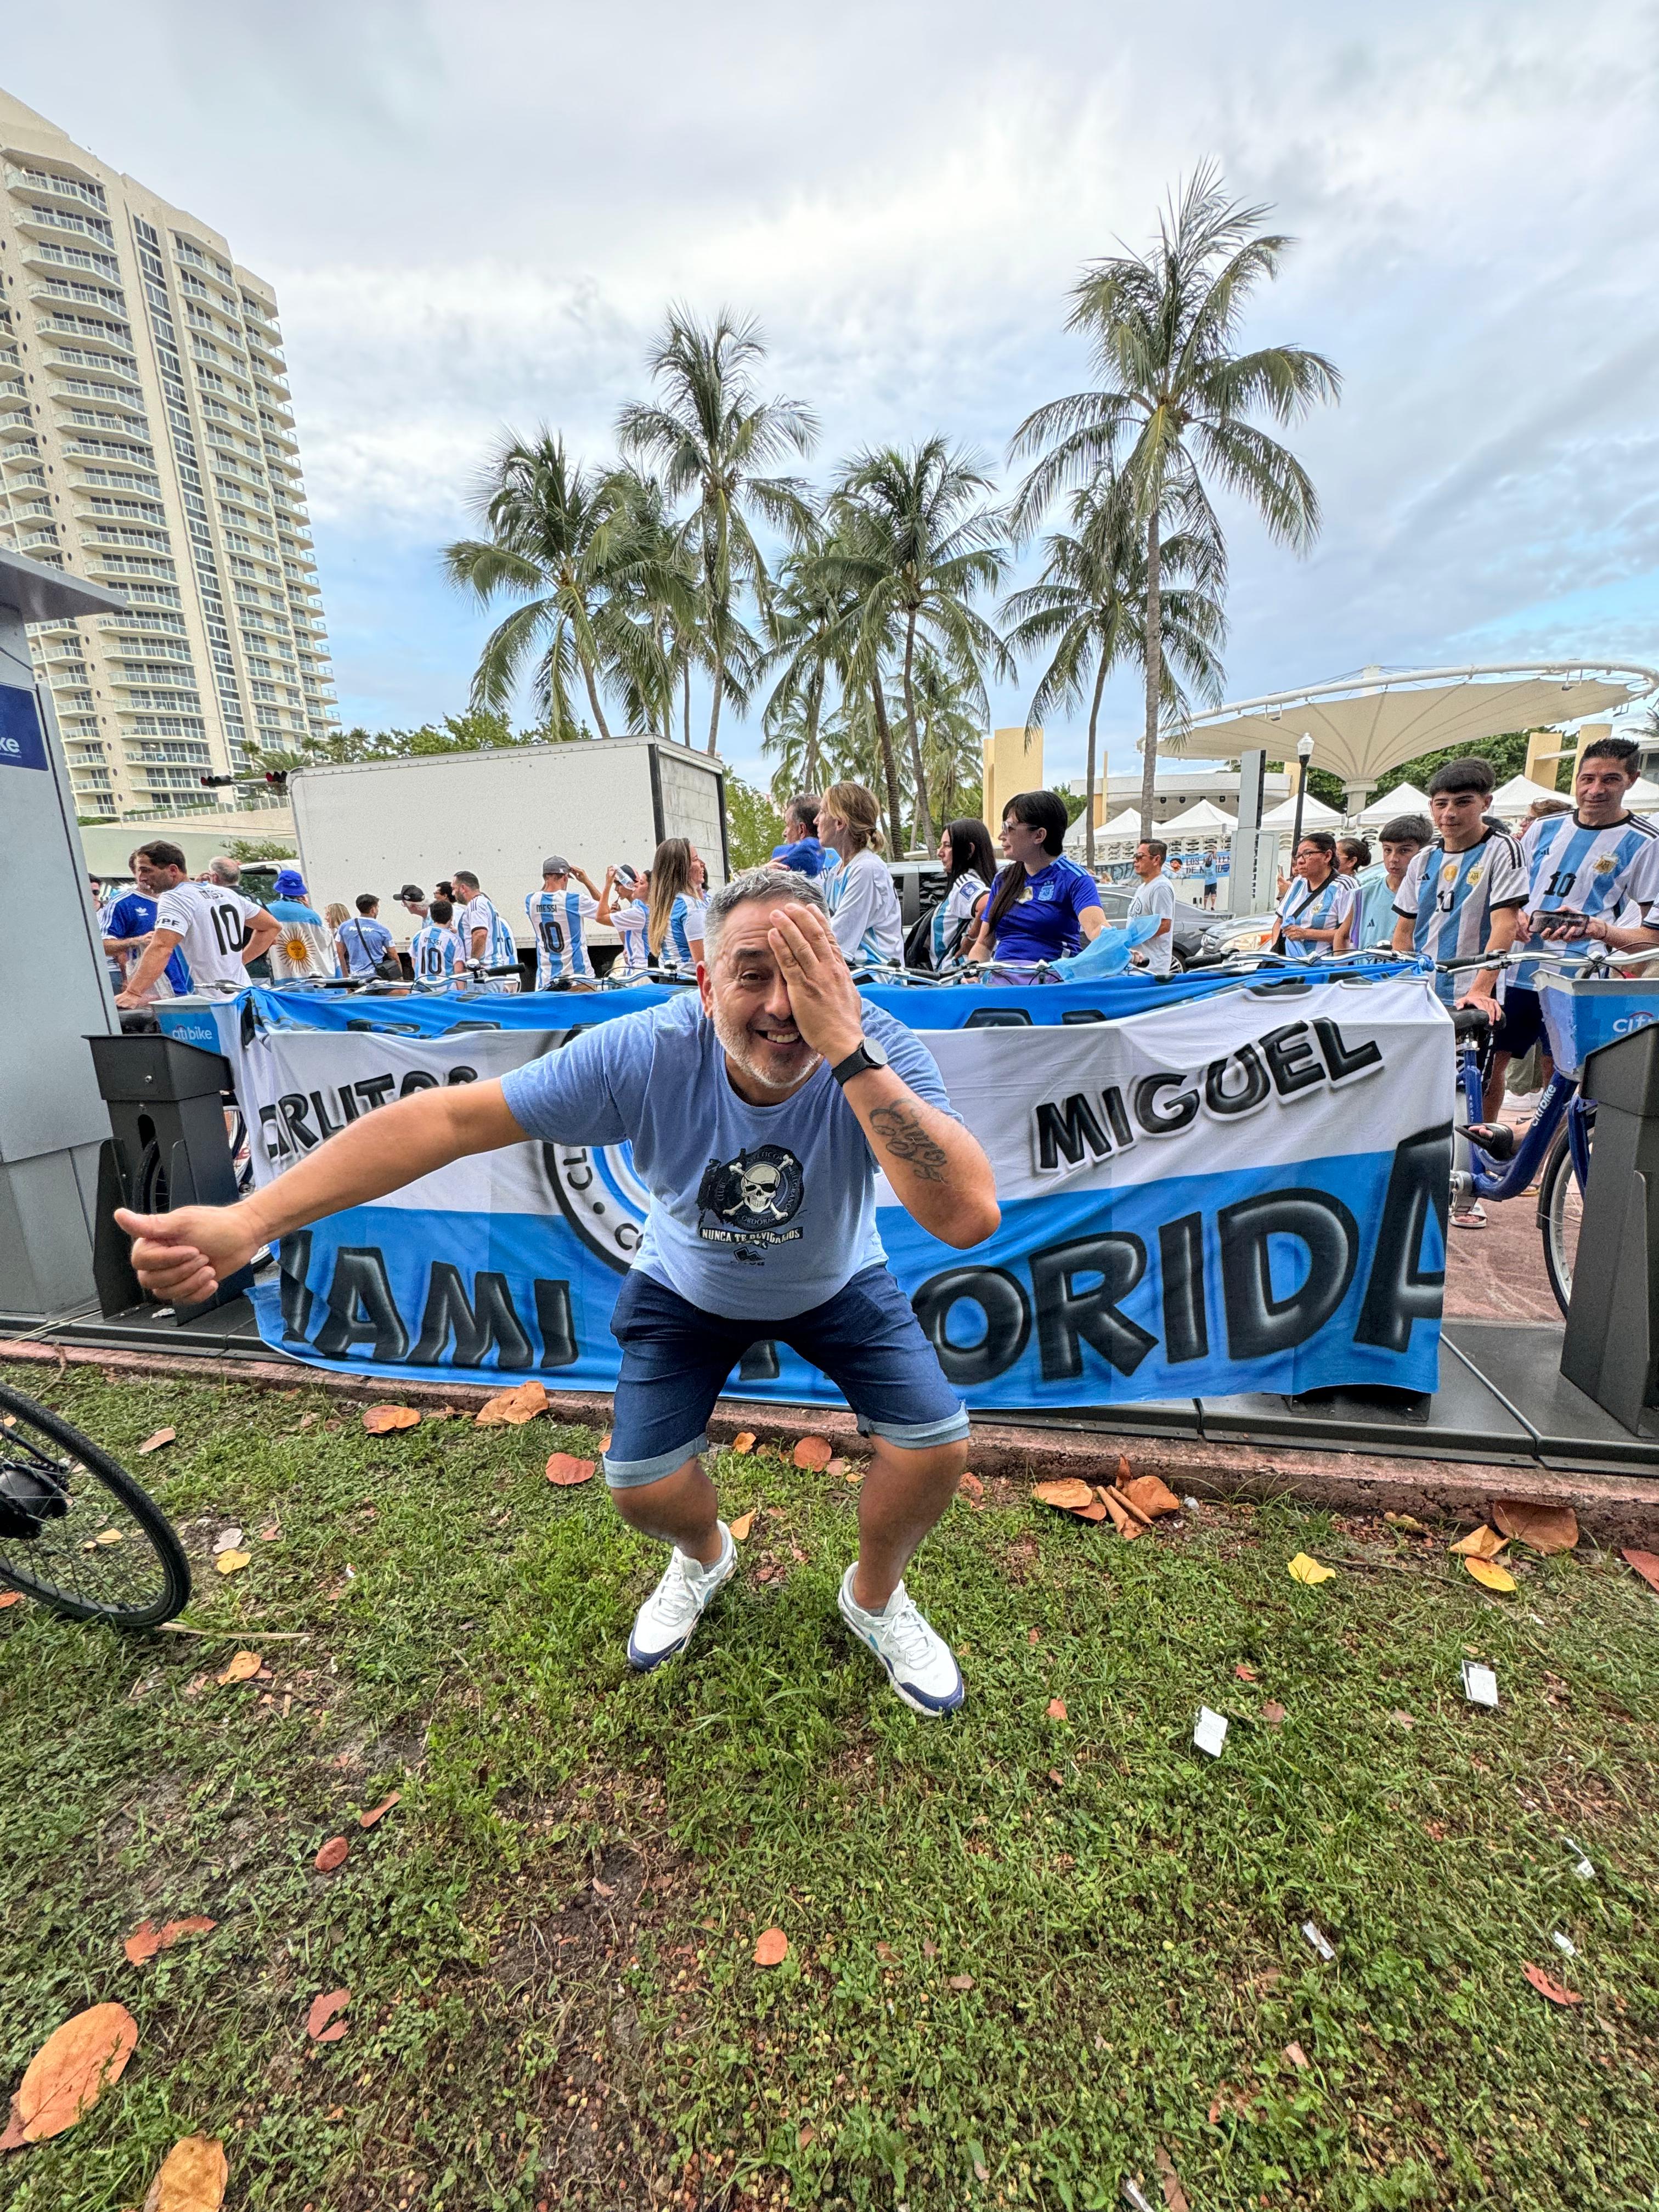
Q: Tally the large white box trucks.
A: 1